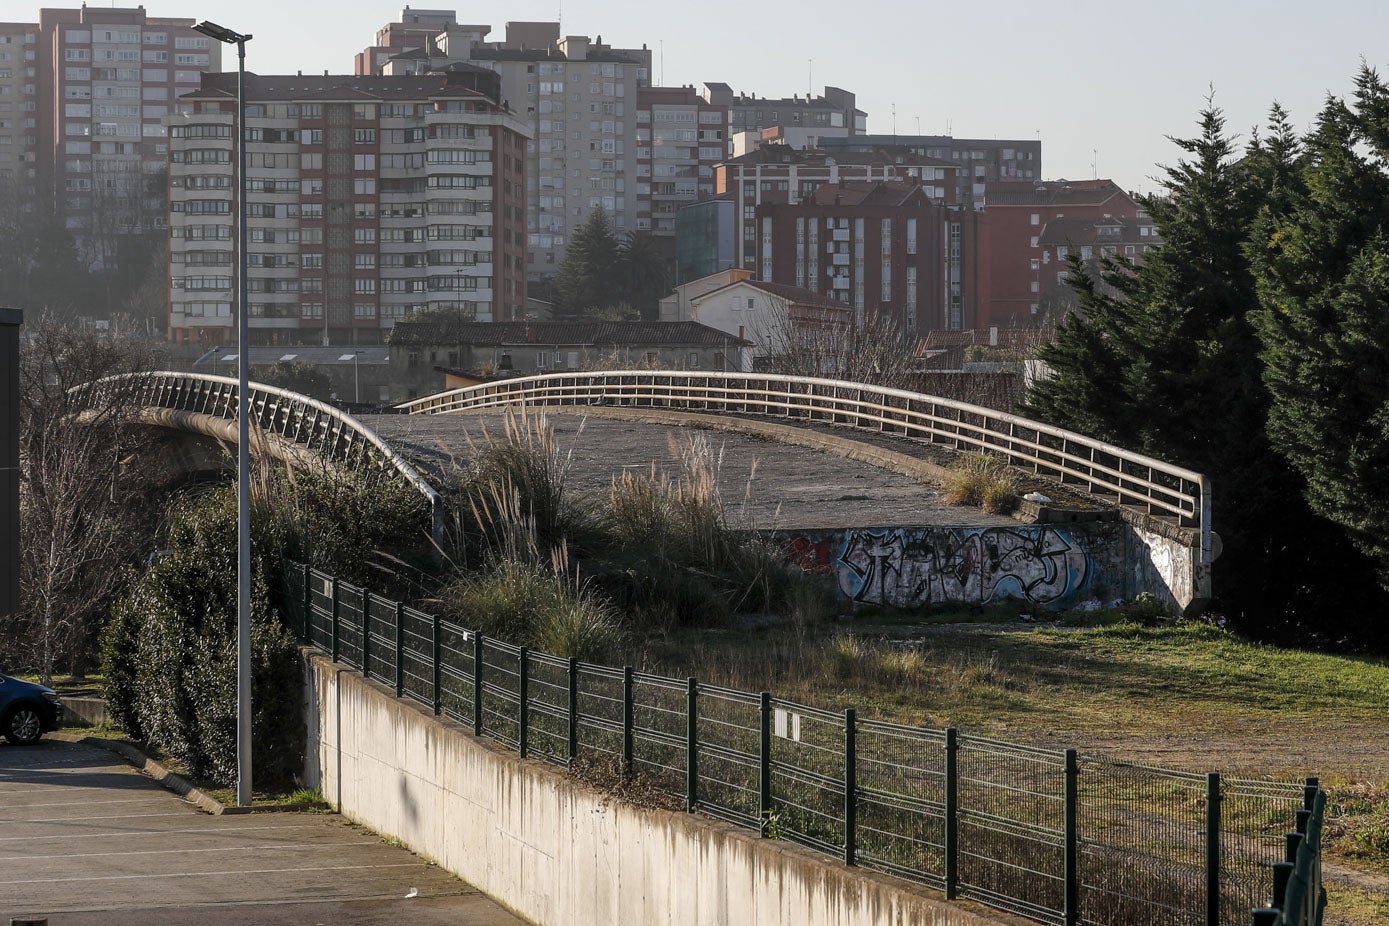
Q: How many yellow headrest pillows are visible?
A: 0